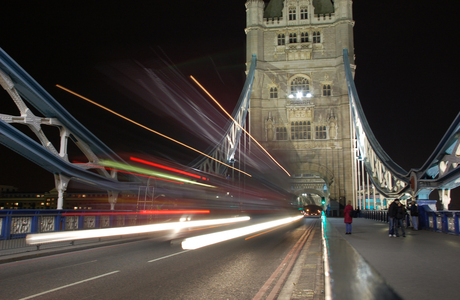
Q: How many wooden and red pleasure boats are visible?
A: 0